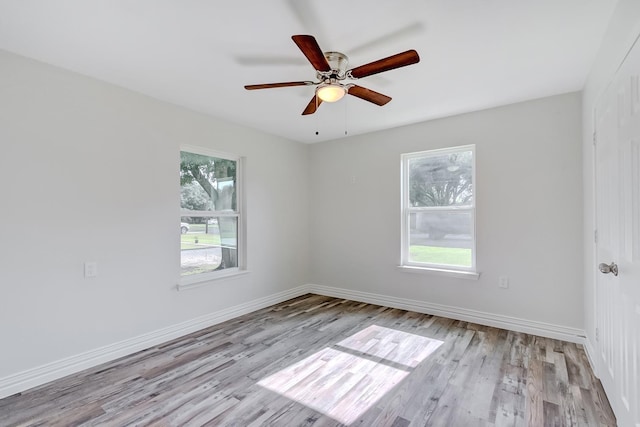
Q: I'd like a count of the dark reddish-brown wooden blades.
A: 5